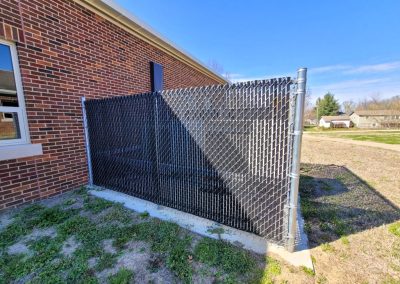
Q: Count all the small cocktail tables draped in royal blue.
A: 0